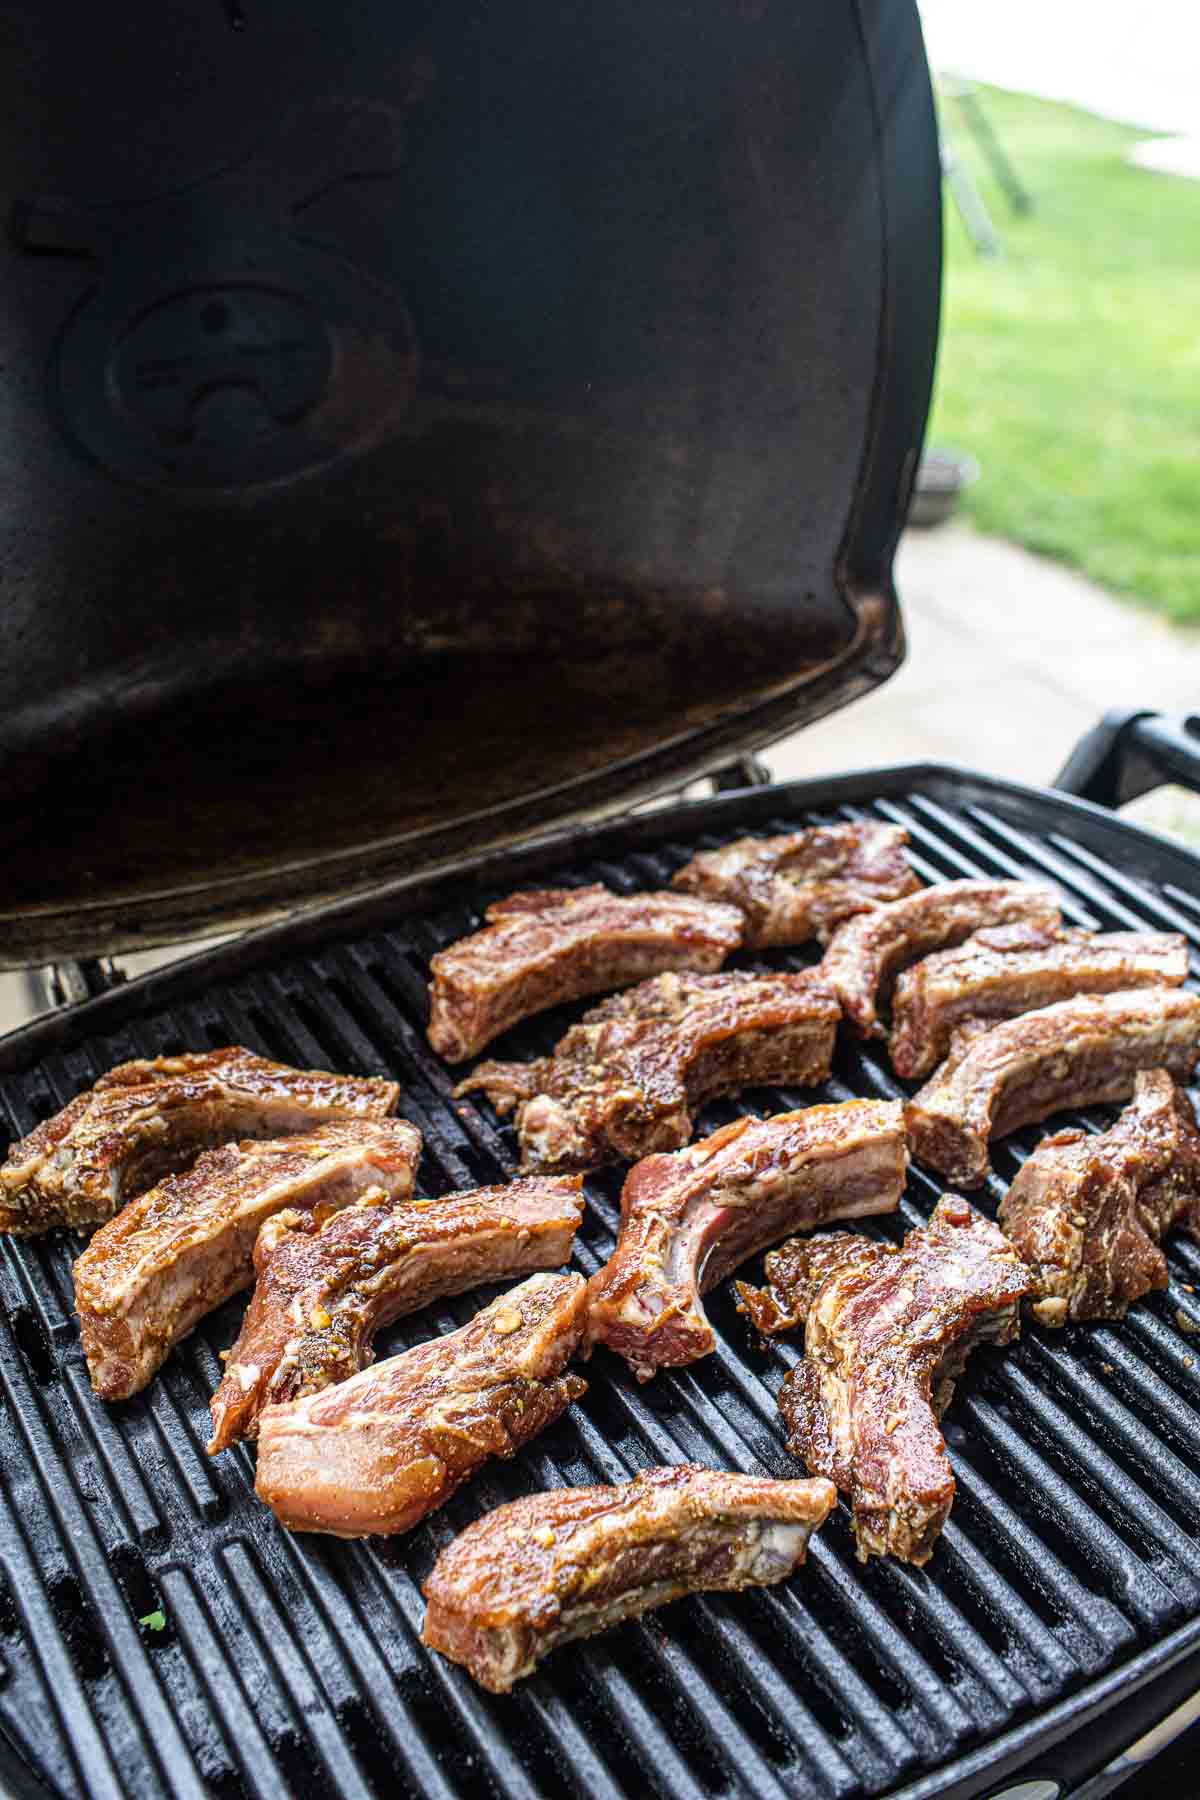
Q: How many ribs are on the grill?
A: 14